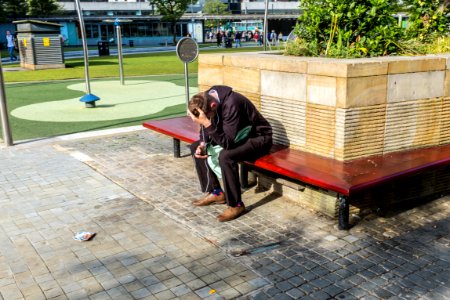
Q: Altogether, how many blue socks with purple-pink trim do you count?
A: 2